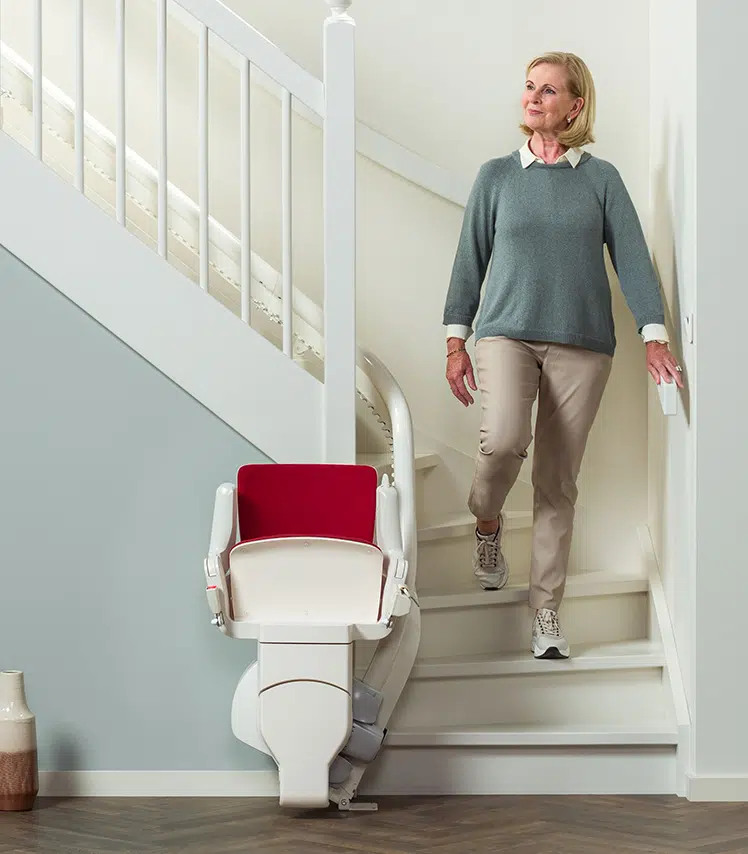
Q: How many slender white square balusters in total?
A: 7